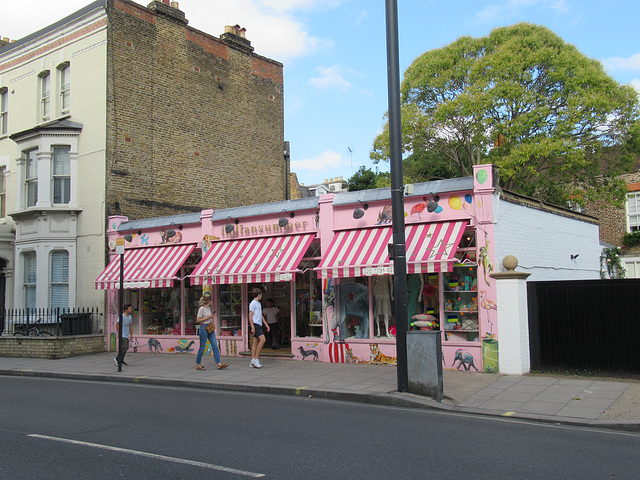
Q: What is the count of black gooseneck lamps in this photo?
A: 6